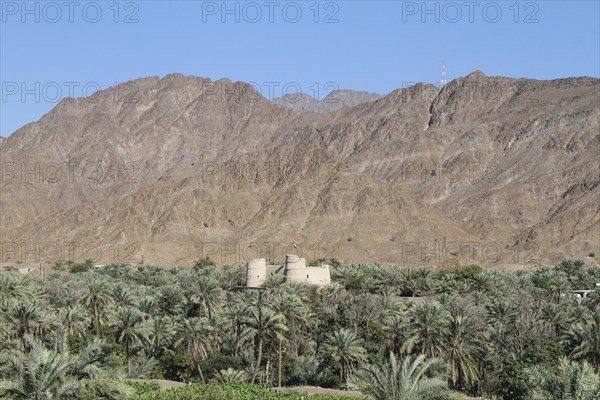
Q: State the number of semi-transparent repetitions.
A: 12